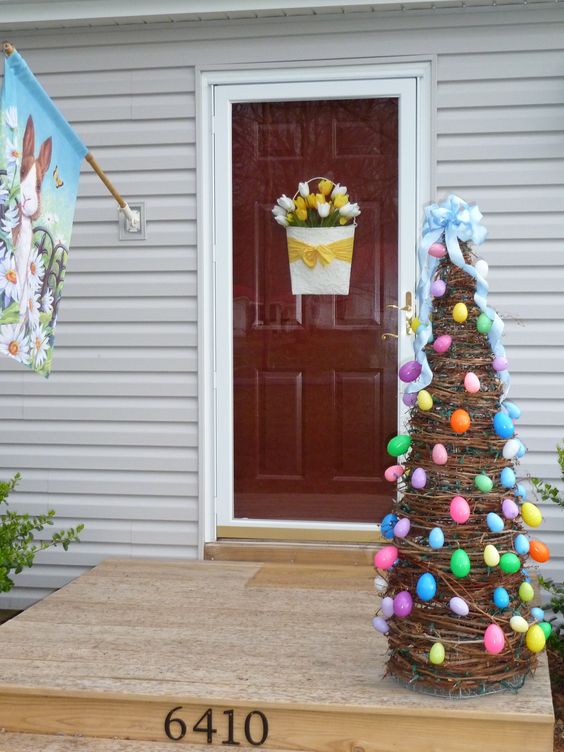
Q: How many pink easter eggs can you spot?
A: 8